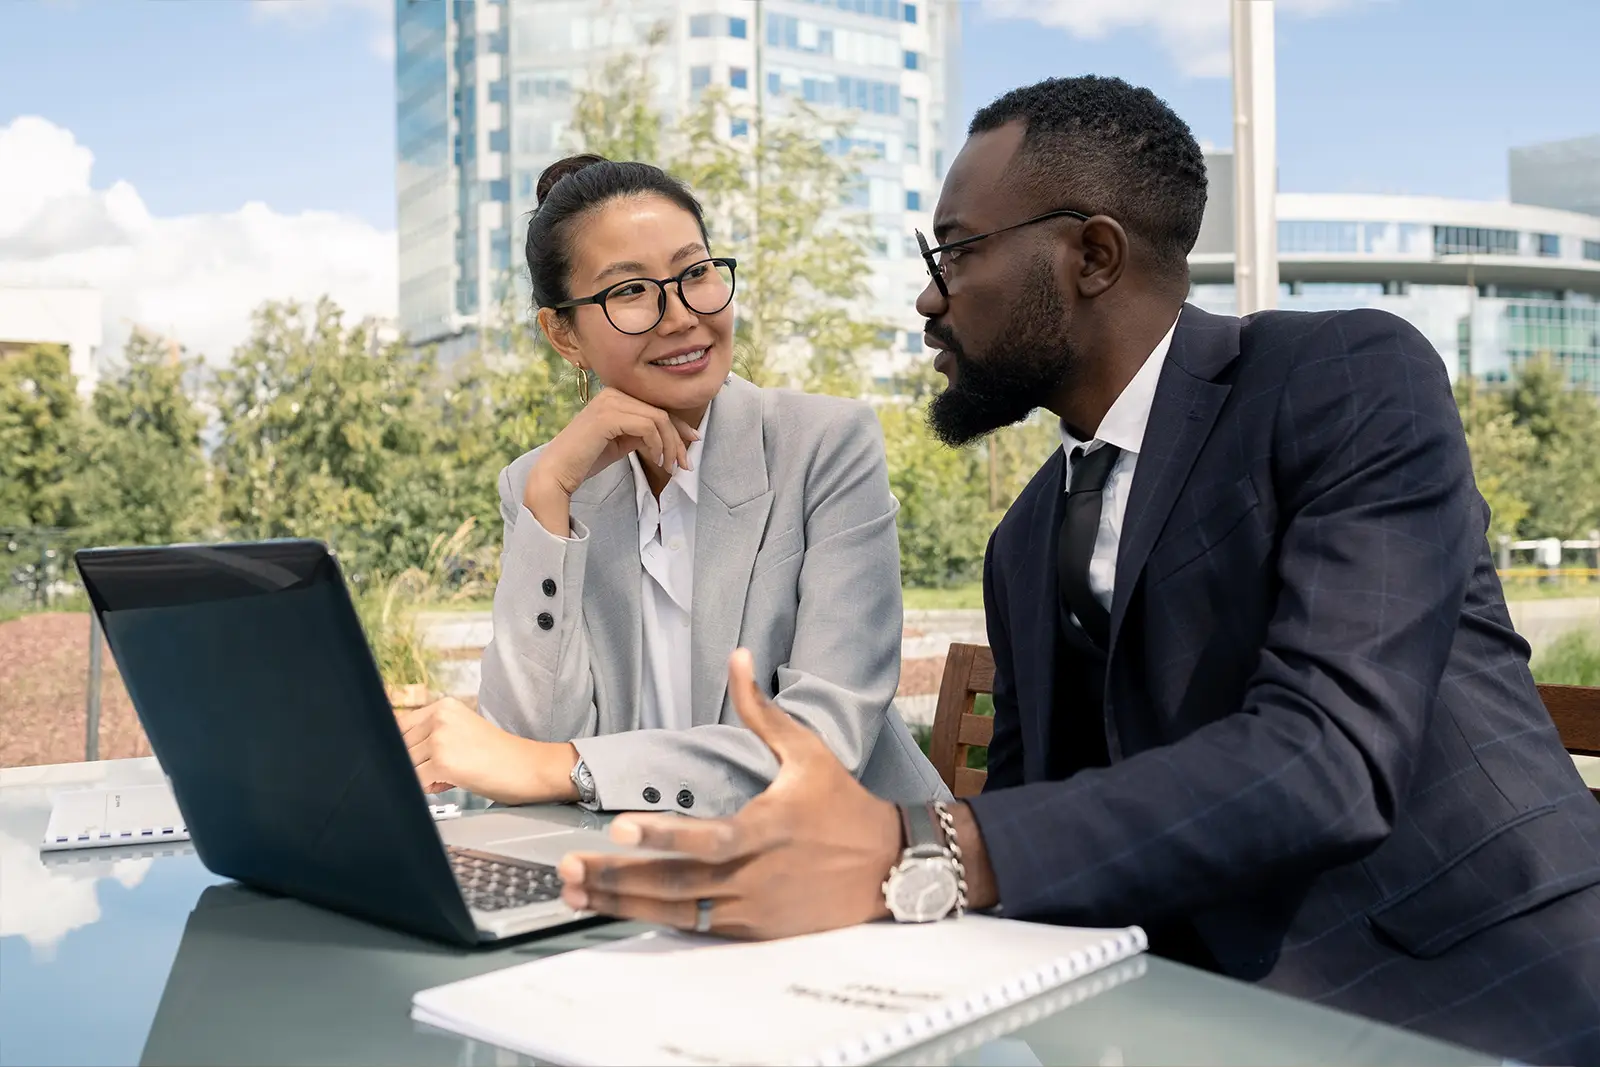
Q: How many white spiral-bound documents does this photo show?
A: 2